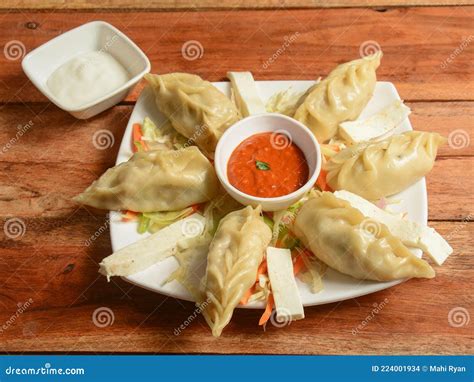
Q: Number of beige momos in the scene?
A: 6